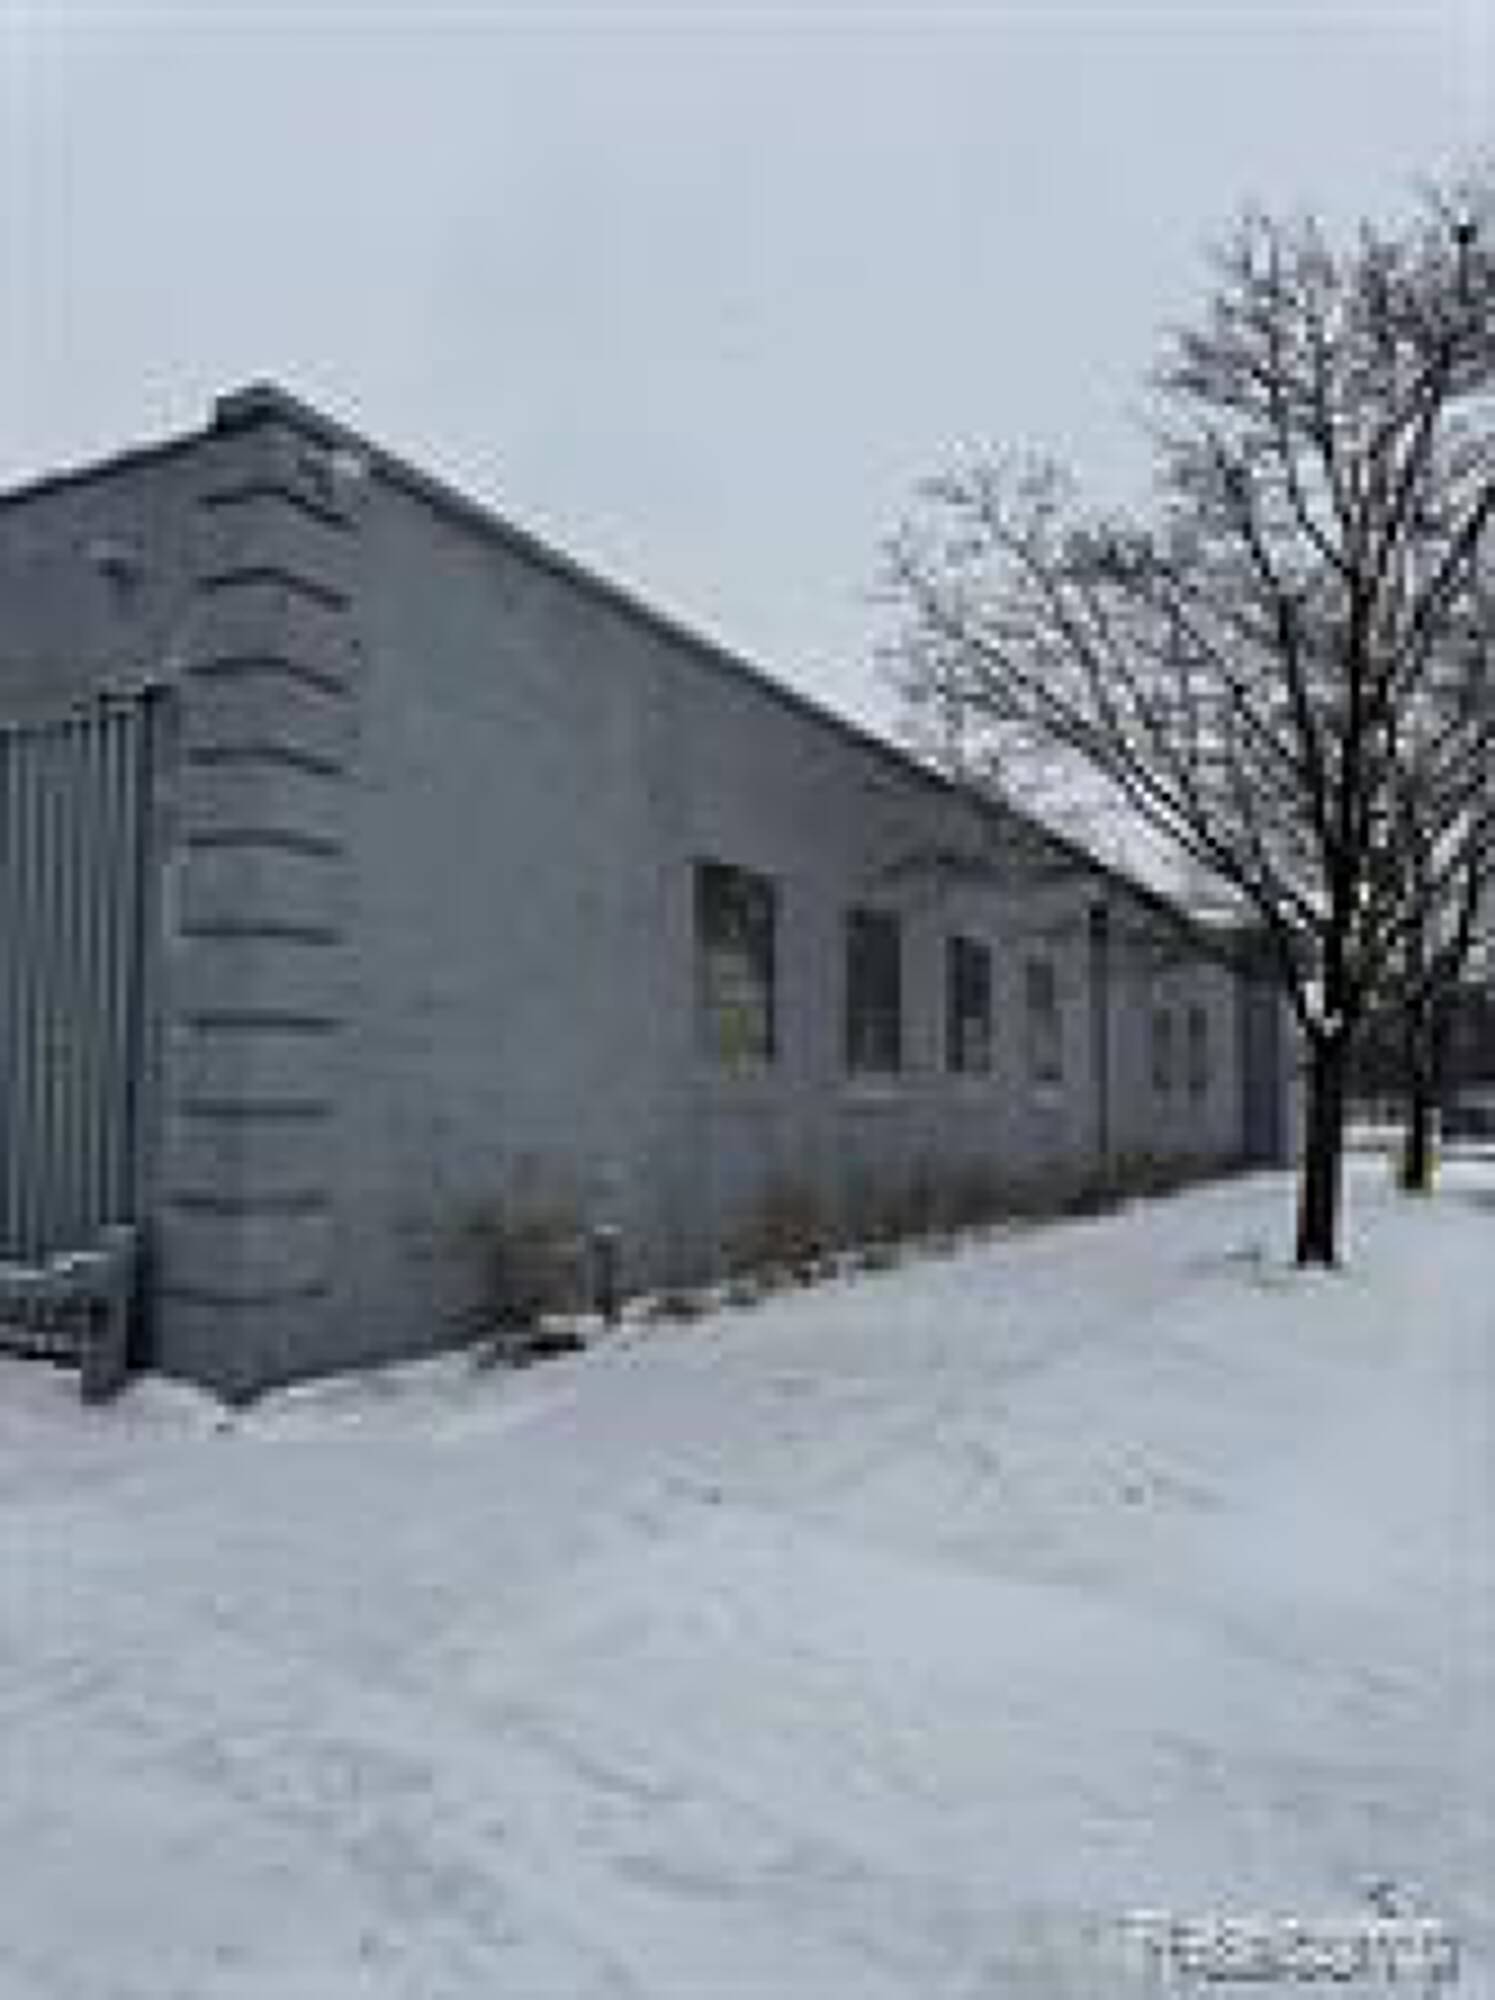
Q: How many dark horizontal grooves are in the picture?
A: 10